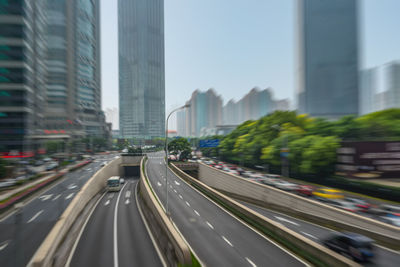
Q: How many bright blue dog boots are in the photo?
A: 0